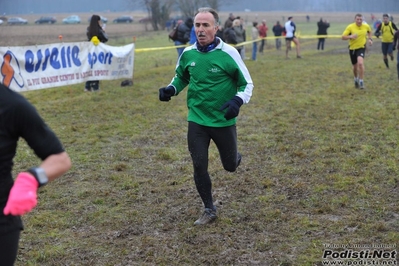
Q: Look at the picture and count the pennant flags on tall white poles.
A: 0